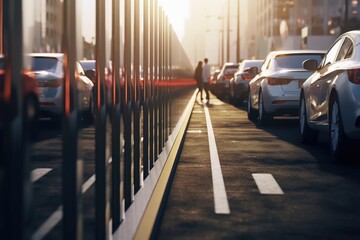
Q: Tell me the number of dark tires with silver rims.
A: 4